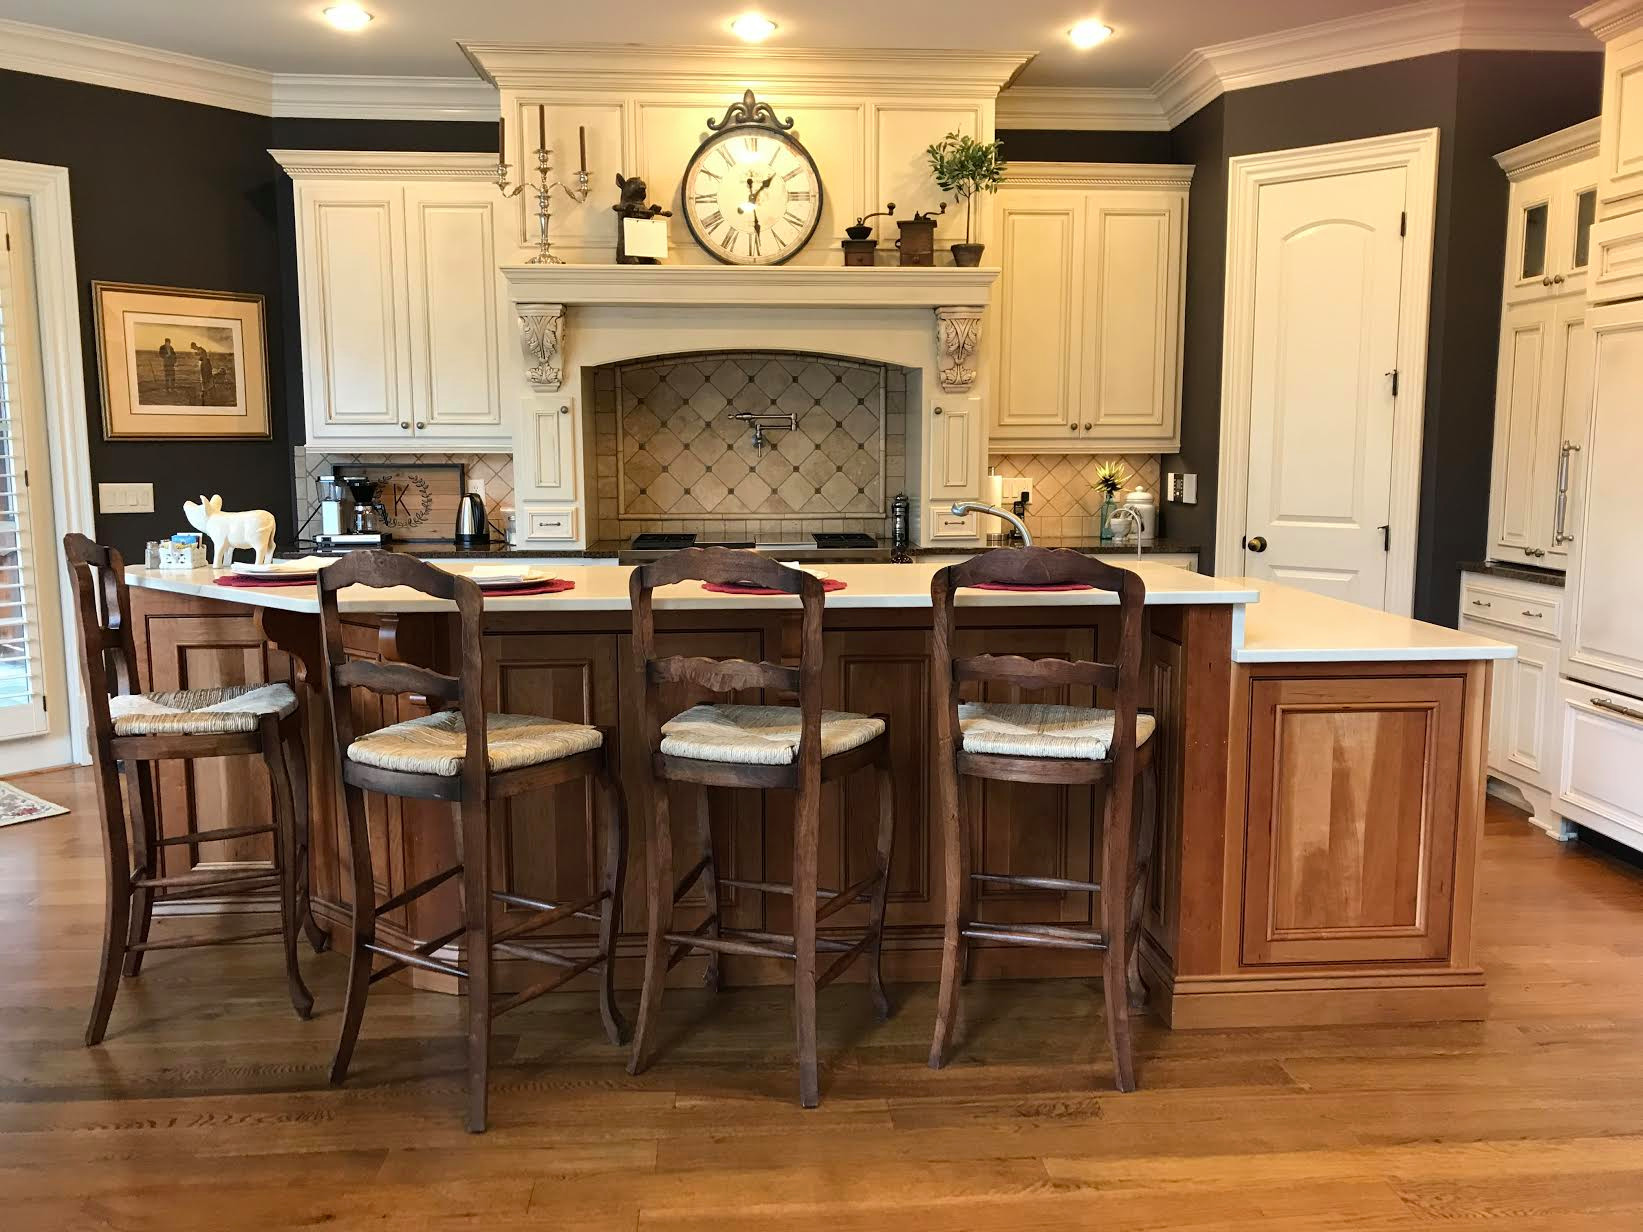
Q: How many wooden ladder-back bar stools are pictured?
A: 4